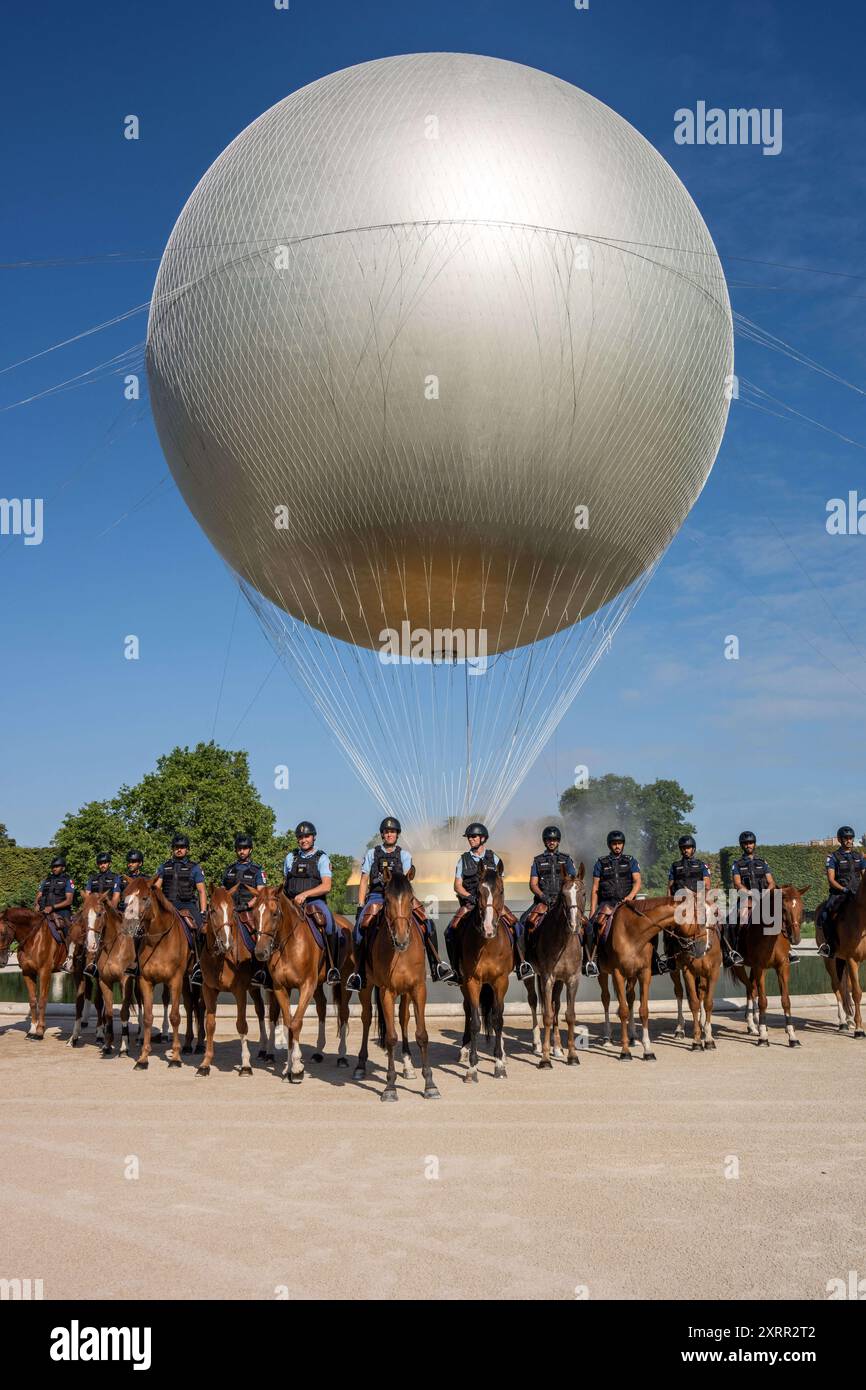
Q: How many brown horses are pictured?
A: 13